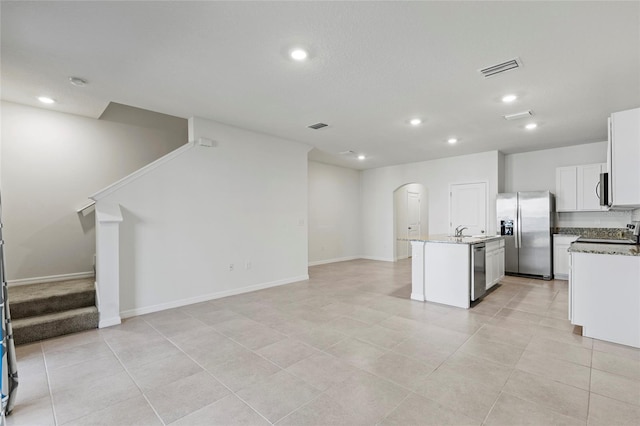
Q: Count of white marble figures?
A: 0